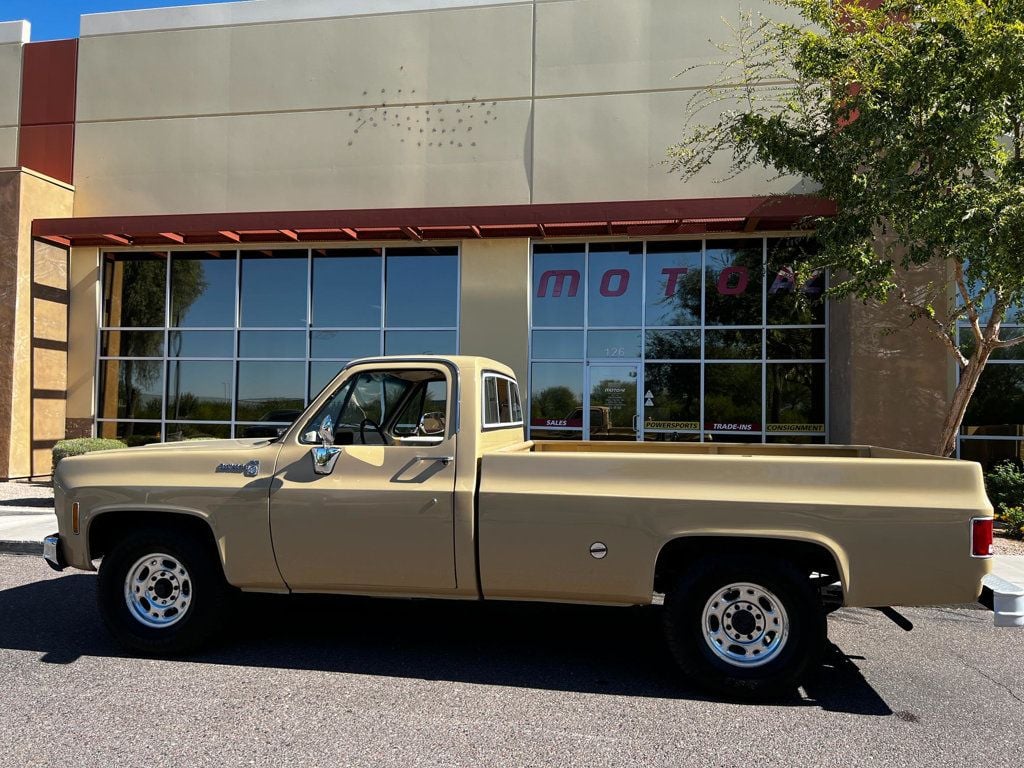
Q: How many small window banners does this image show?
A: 4